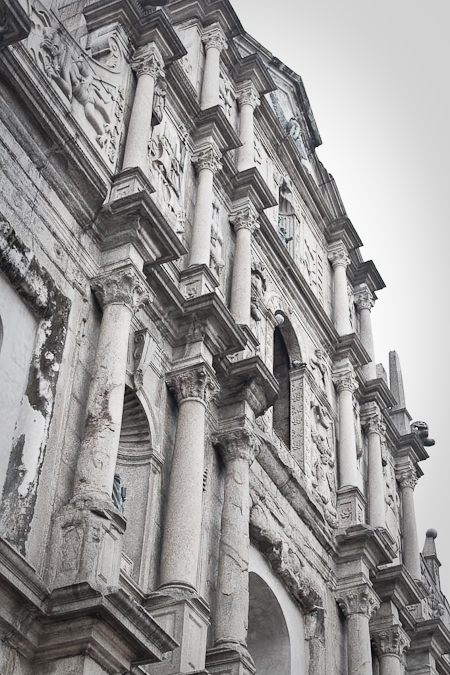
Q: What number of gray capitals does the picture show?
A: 15